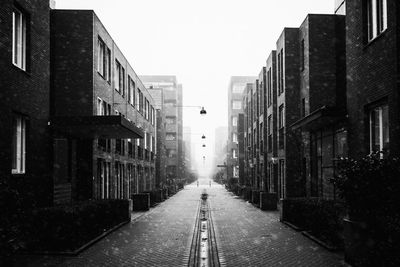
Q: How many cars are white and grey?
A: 0